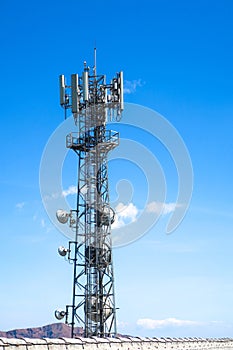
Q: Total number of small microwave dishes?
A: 3